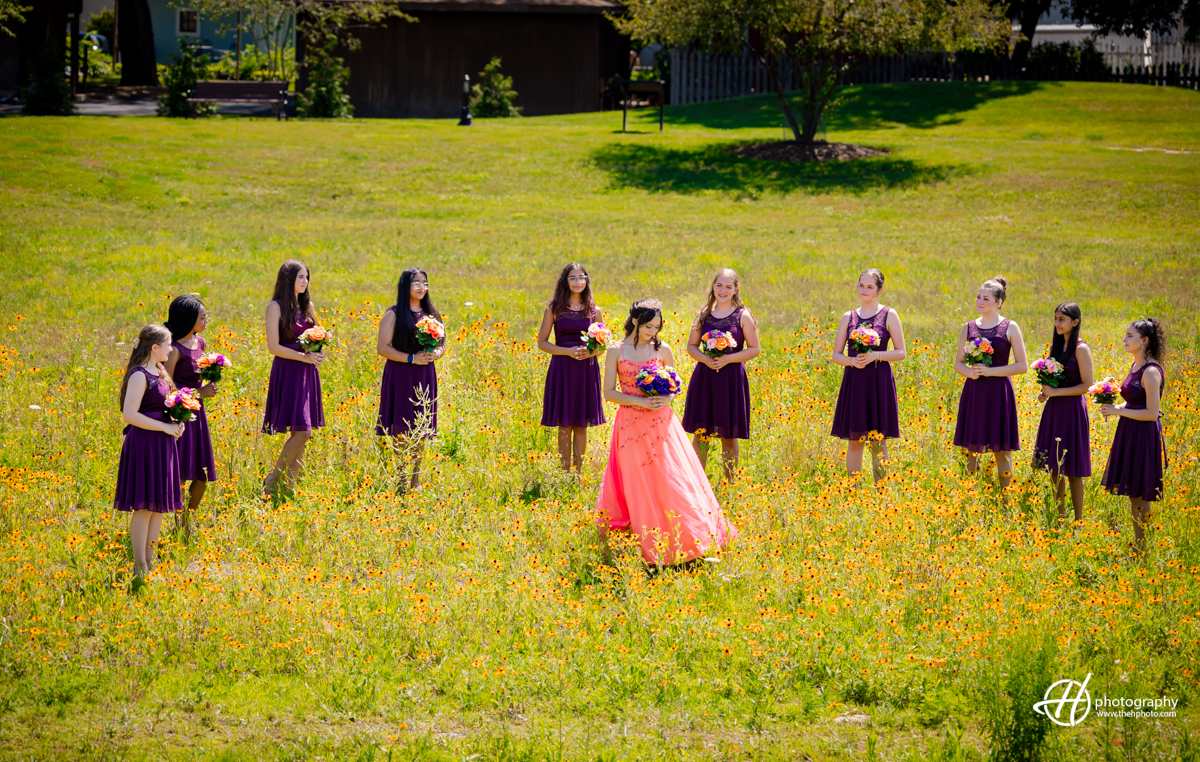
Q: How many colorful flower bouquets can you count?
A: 11